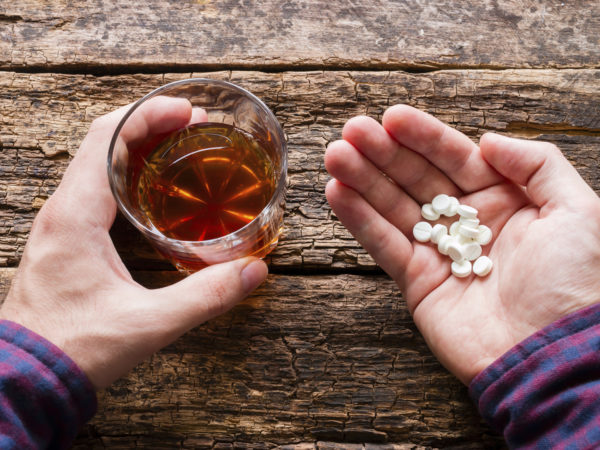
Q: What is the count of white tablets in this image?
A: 15